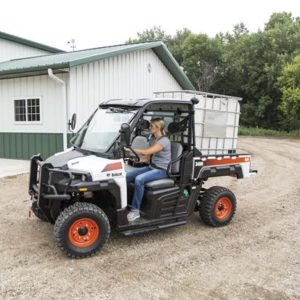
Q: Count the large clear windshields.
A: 1